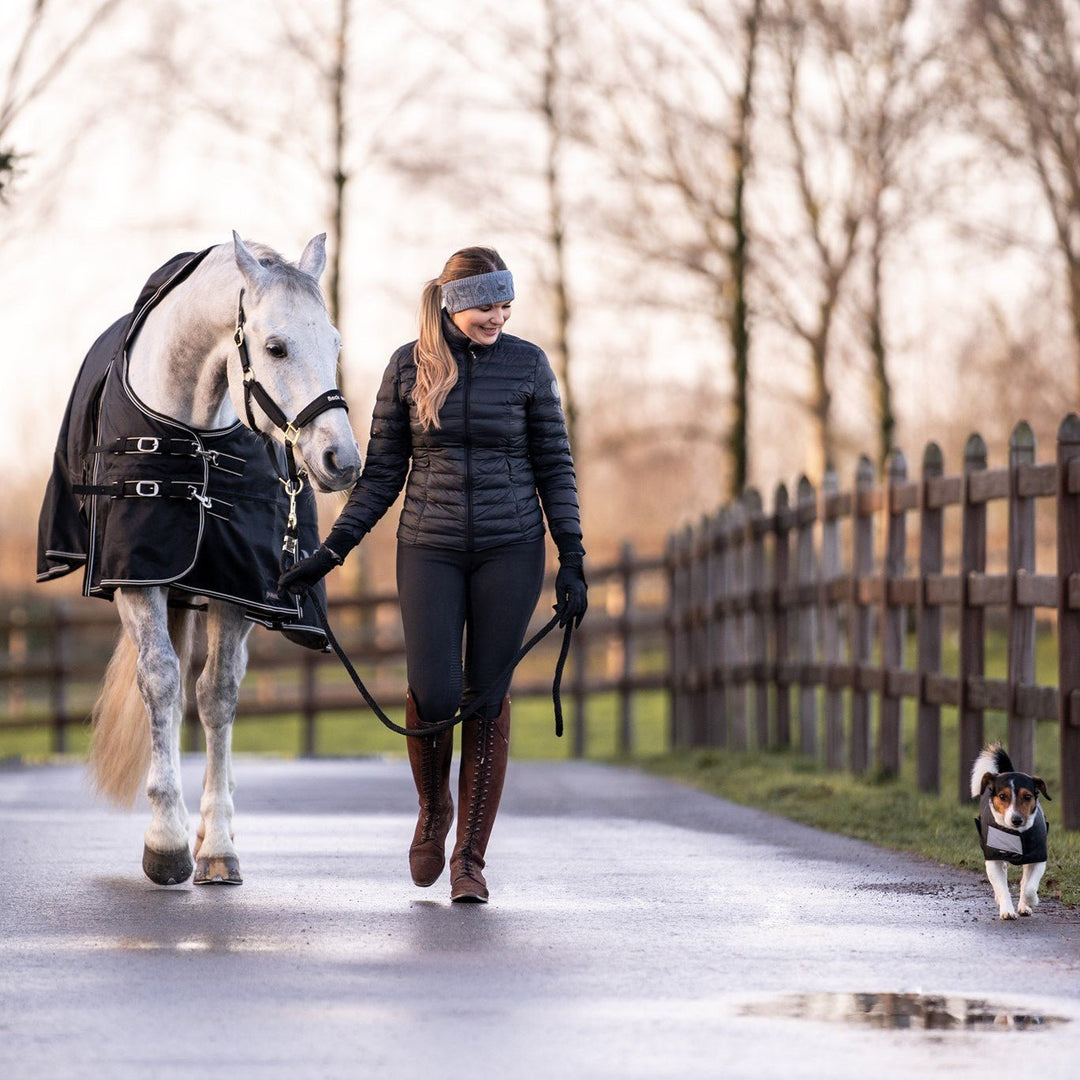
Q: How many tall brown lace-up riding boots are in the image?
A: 2